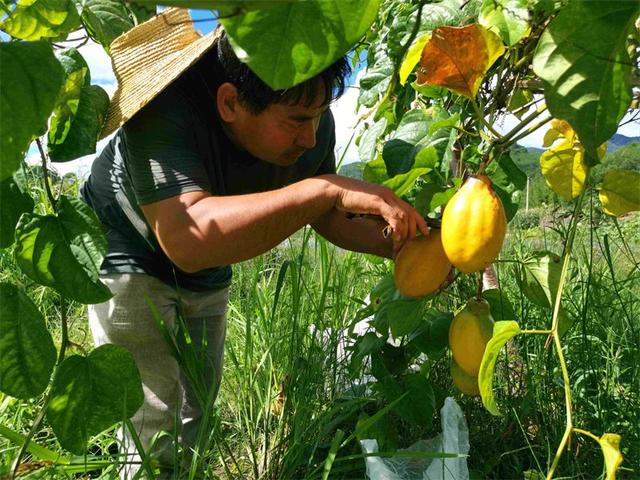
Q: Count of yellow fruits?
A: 4